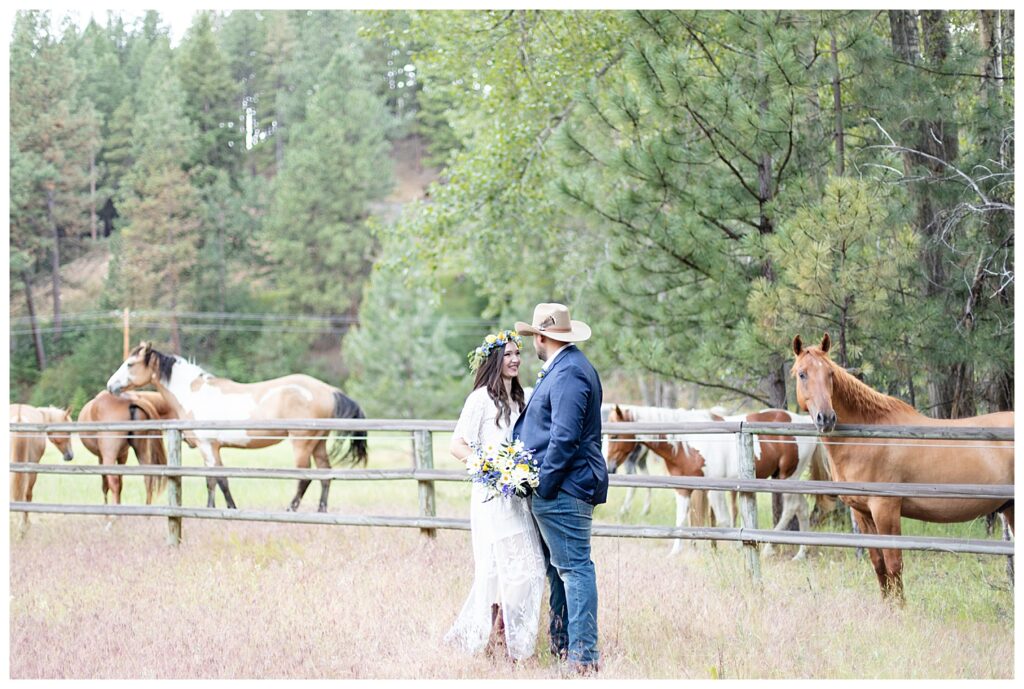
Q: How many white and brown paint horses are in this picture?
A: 2